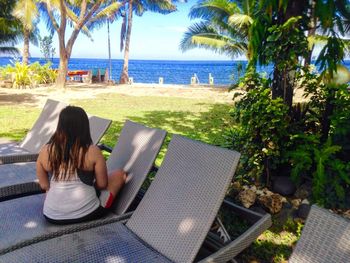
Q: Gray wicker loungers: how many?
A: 5